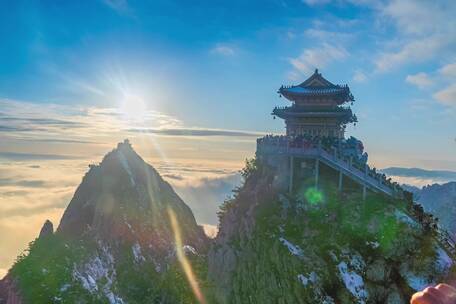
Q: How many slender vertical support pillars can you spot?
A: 4